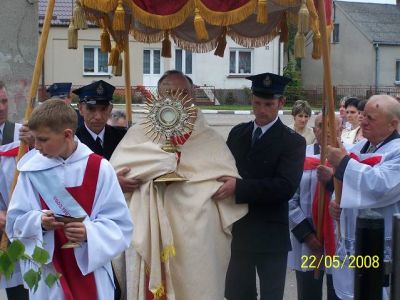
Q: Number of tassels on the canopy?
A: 14